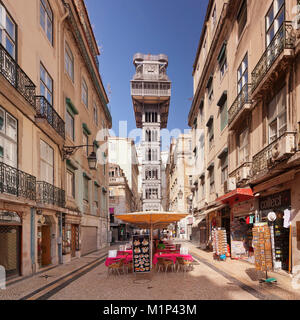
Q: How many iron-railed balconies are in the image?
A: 8